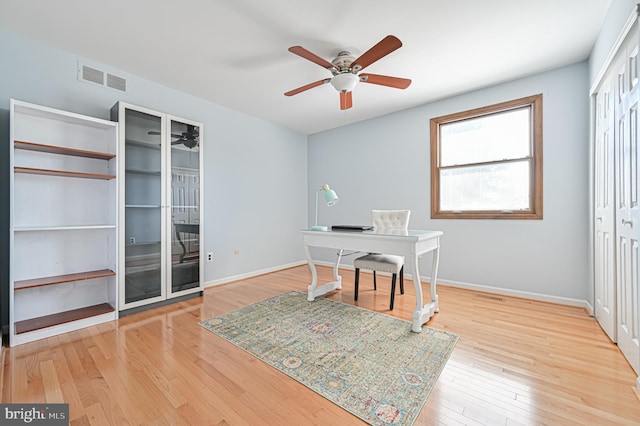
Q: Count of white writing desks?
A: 1